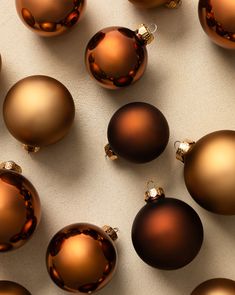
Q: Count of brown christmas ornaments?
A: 2